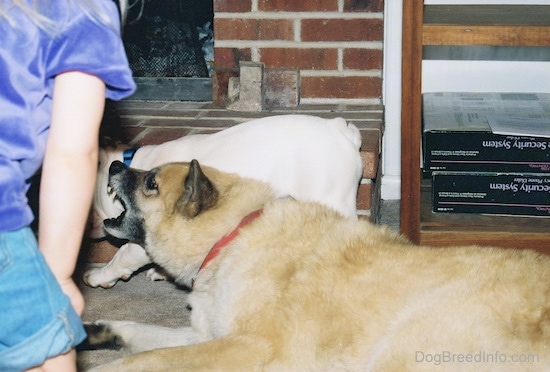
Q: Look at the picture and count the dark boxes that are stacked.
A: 2